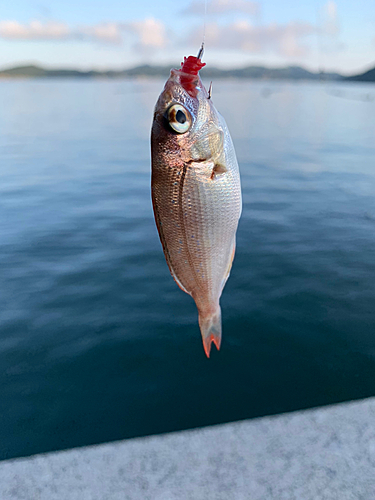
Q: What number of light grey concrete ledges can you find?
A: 1